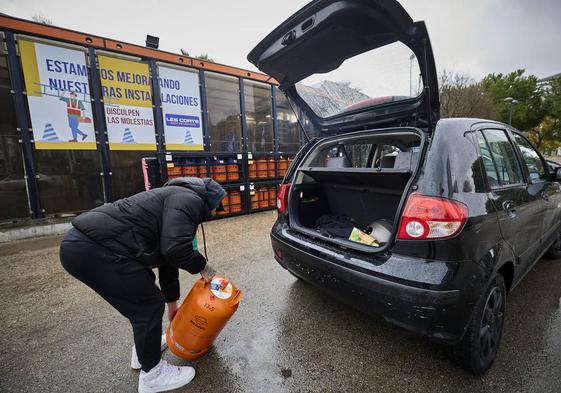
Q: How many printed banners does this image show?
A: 3